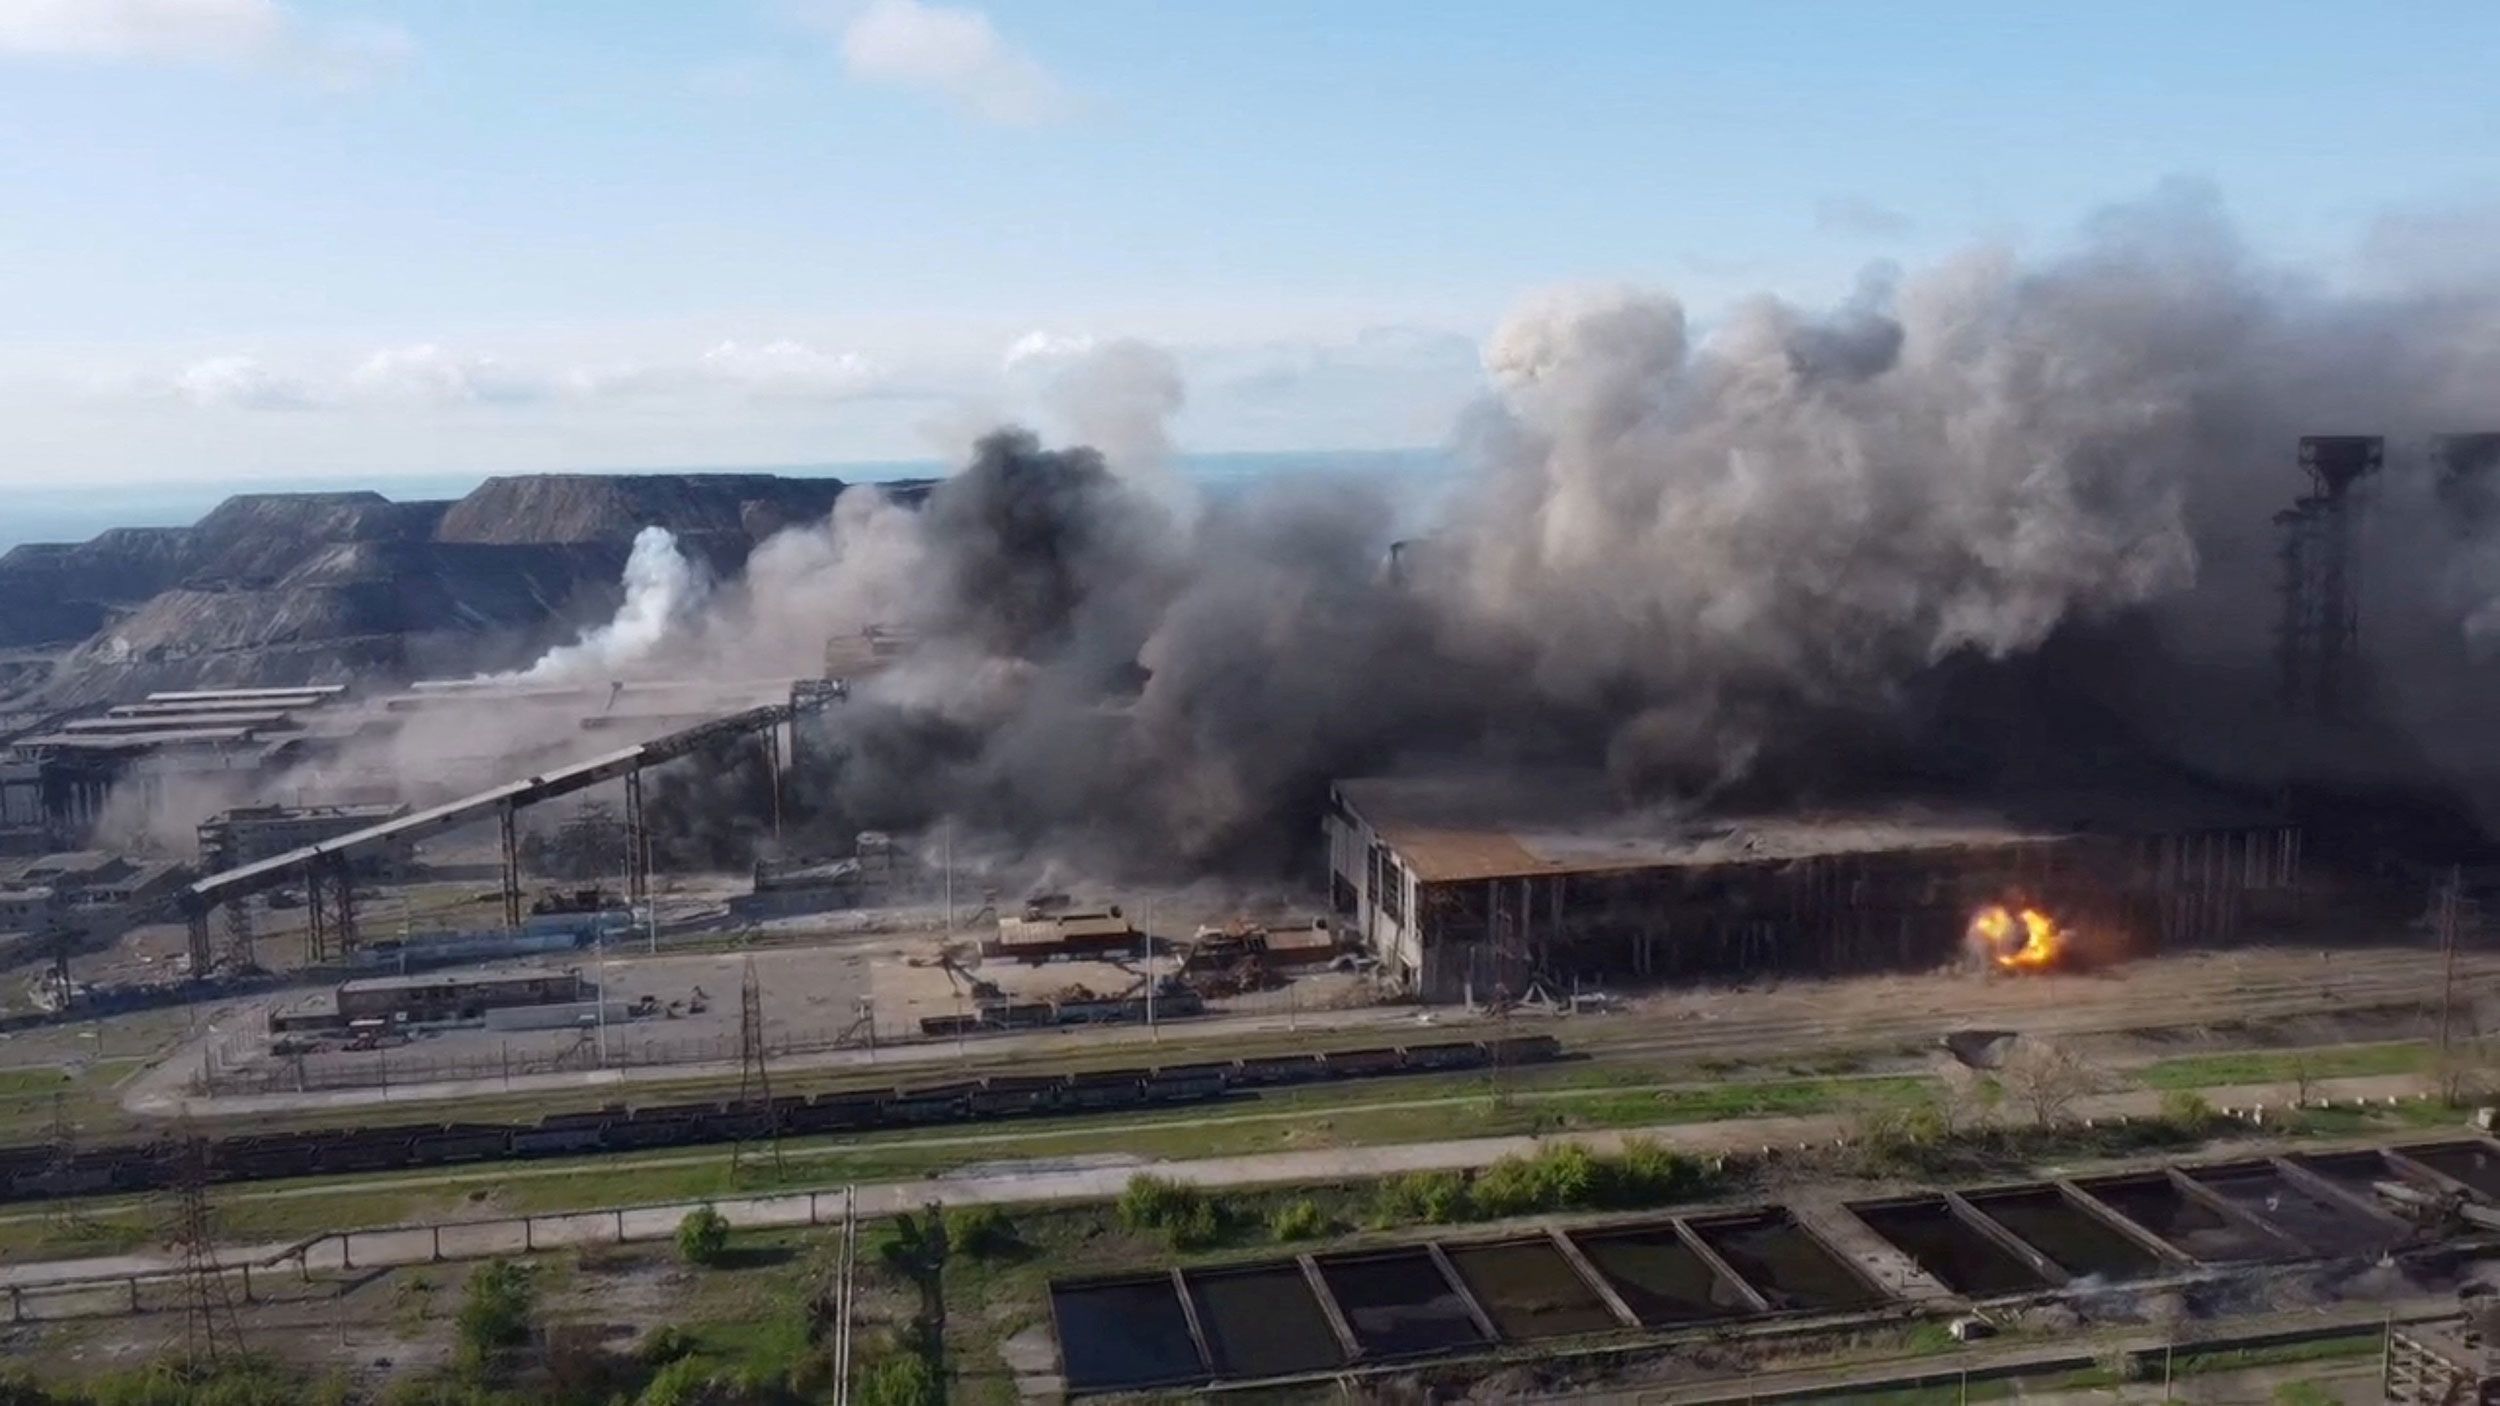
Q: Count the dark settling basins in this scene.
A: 12